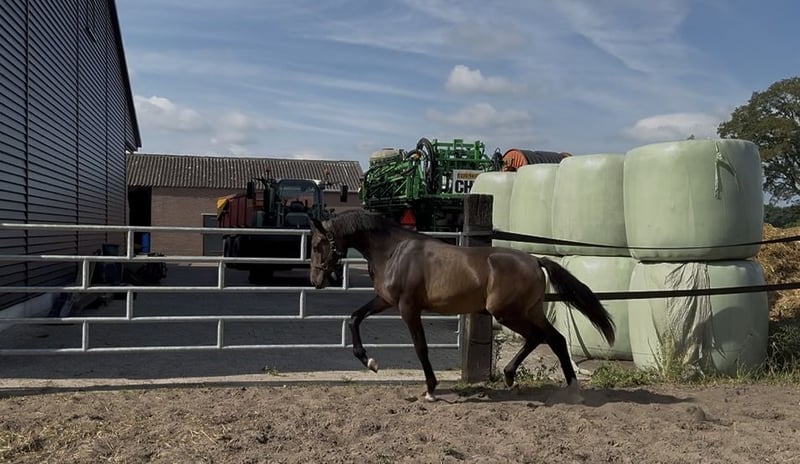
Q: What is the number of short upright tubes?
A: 10